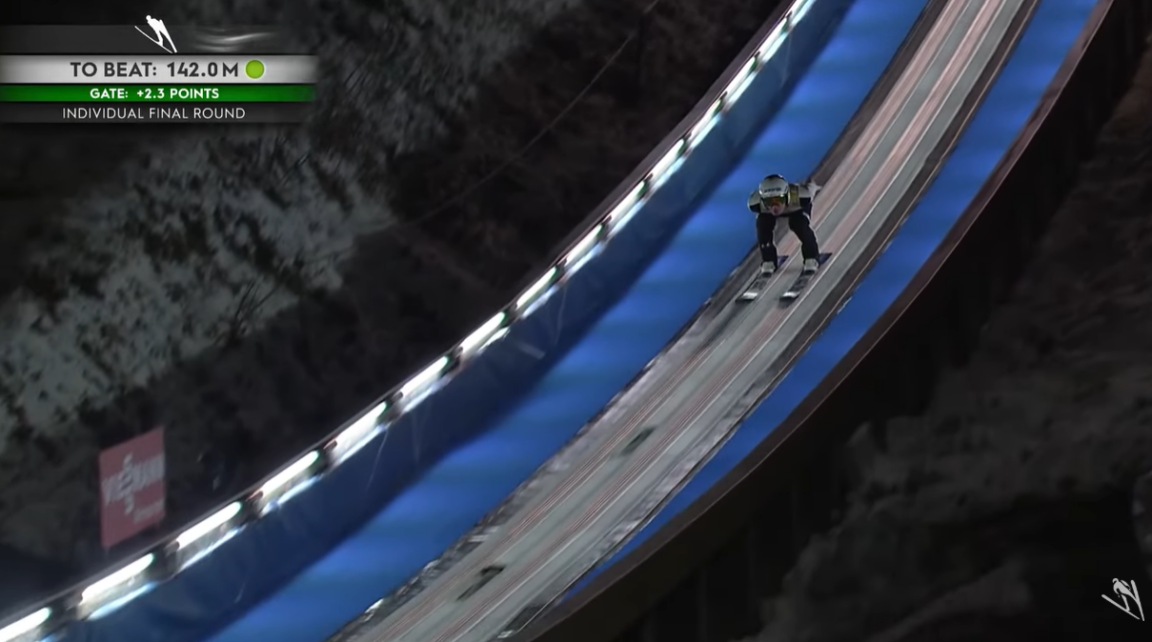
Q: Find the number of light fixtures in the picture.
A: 15